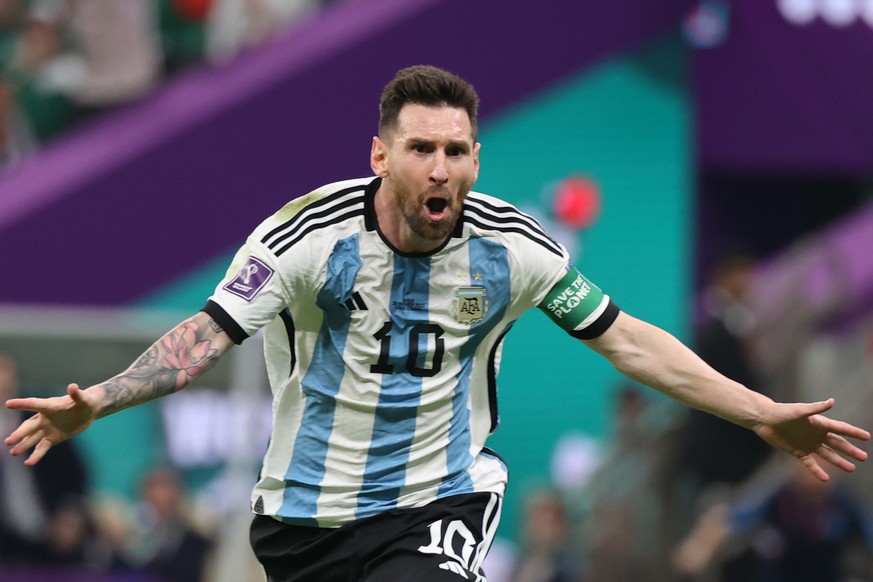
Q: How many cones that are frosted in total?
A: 0